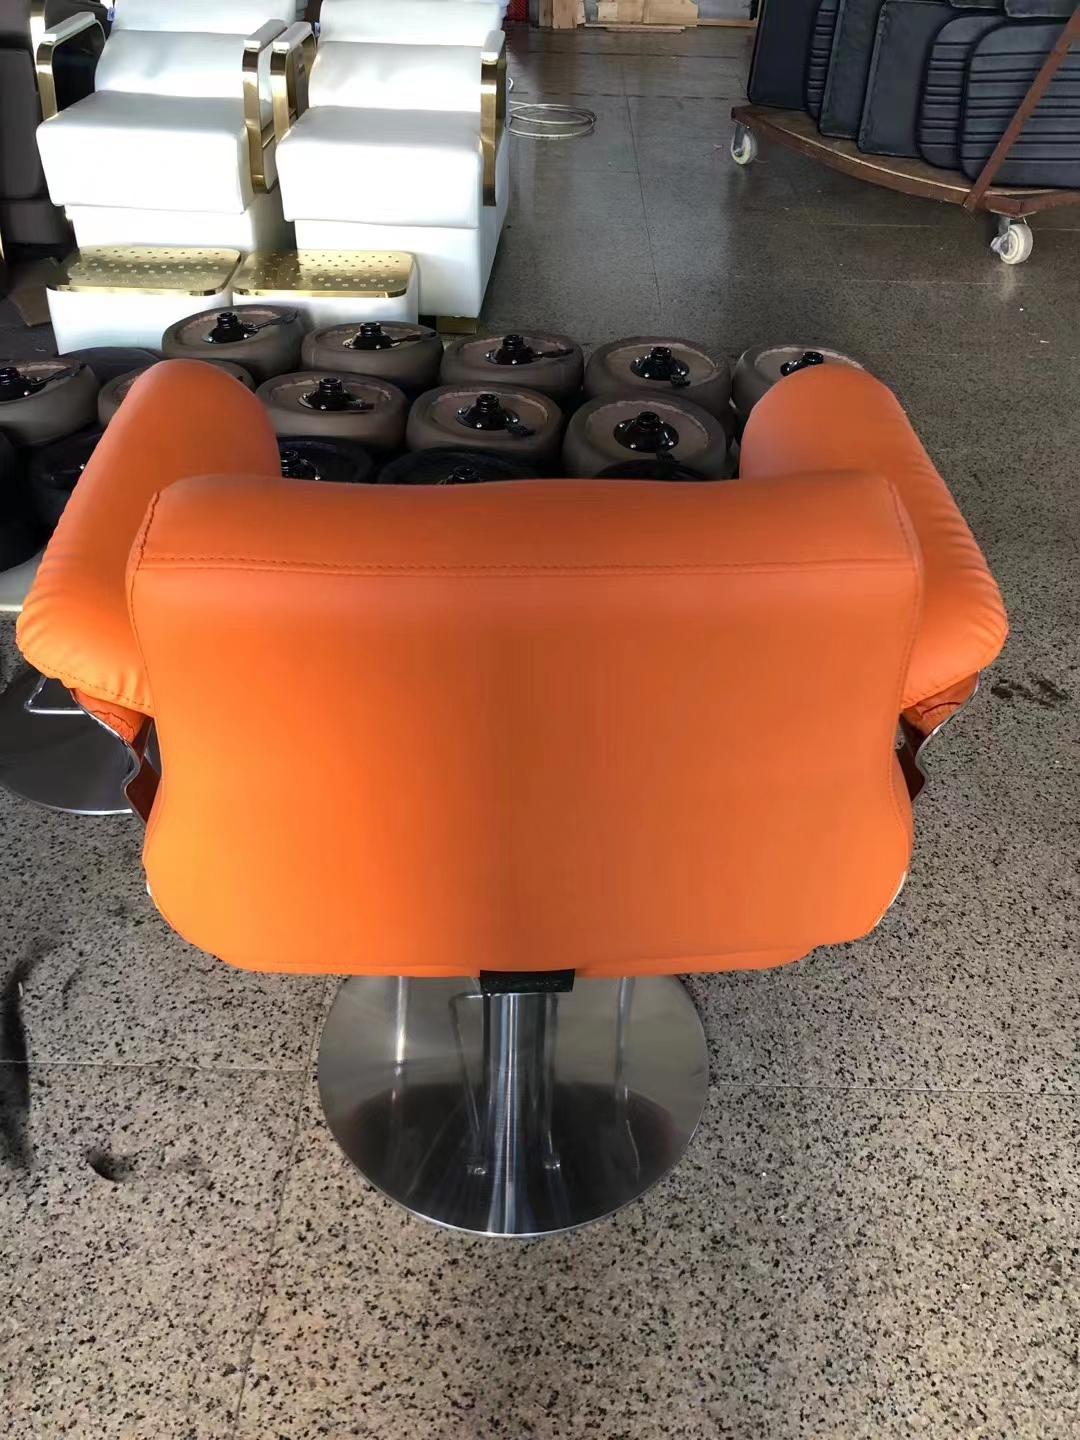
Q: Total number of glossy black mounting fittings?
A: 11